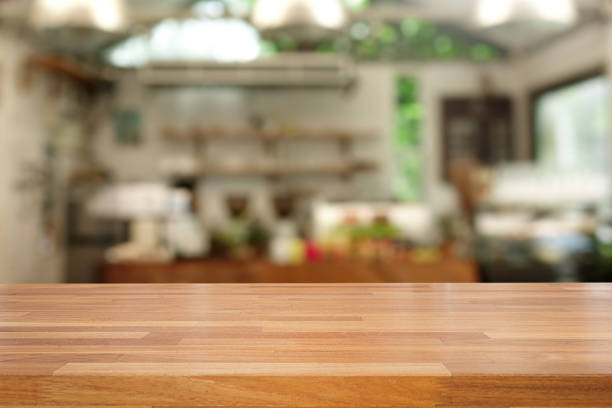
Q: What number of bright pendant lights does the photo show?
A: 3